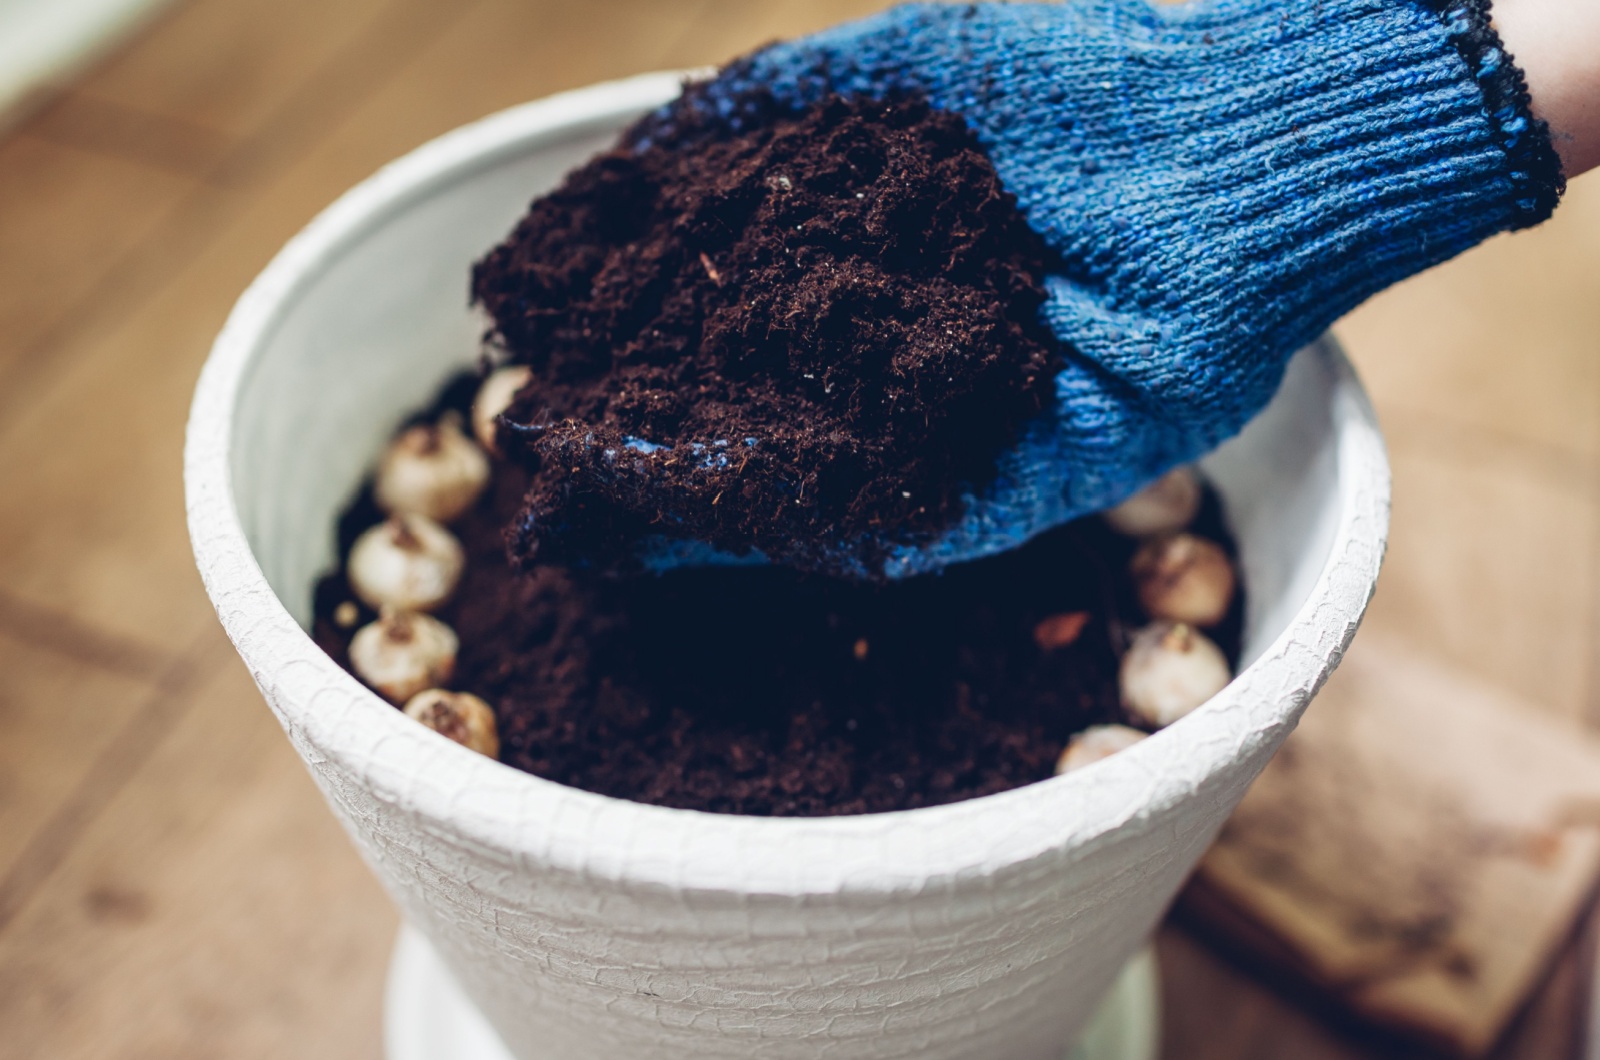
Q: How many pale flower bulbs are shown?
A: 9